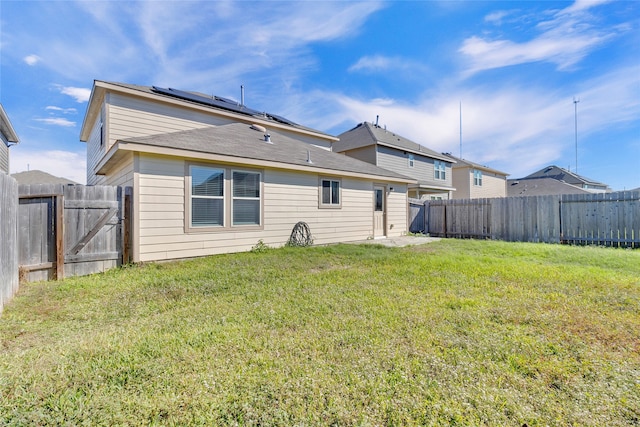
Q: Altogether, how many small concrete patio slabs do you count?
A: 1